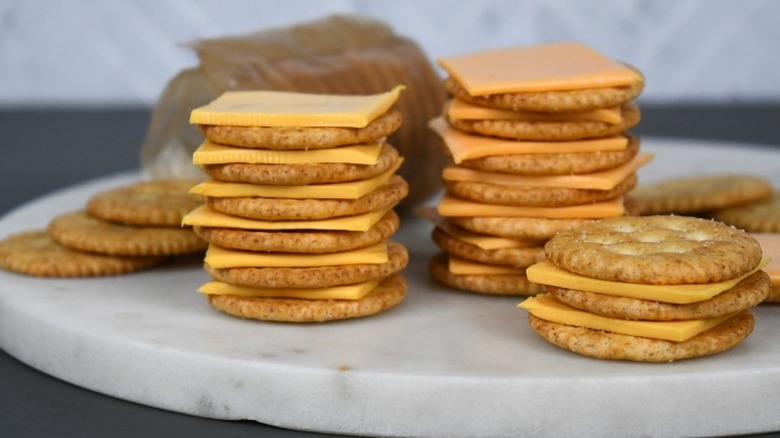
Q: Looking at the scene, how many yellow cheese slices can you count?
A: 8